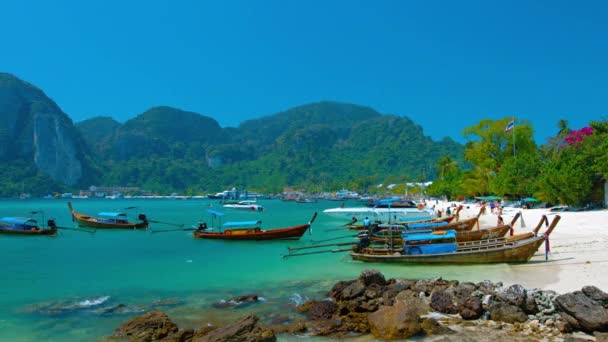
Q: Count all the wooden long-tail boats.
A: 8